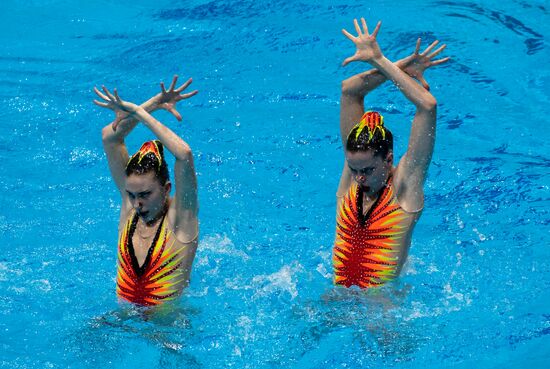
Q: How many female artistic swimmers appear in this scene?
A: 2